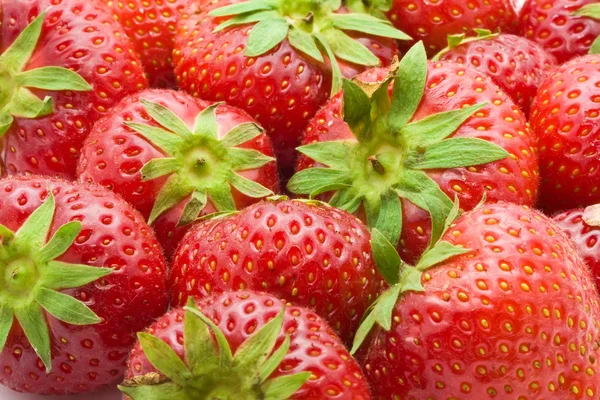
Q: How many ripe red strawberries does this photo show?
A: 14